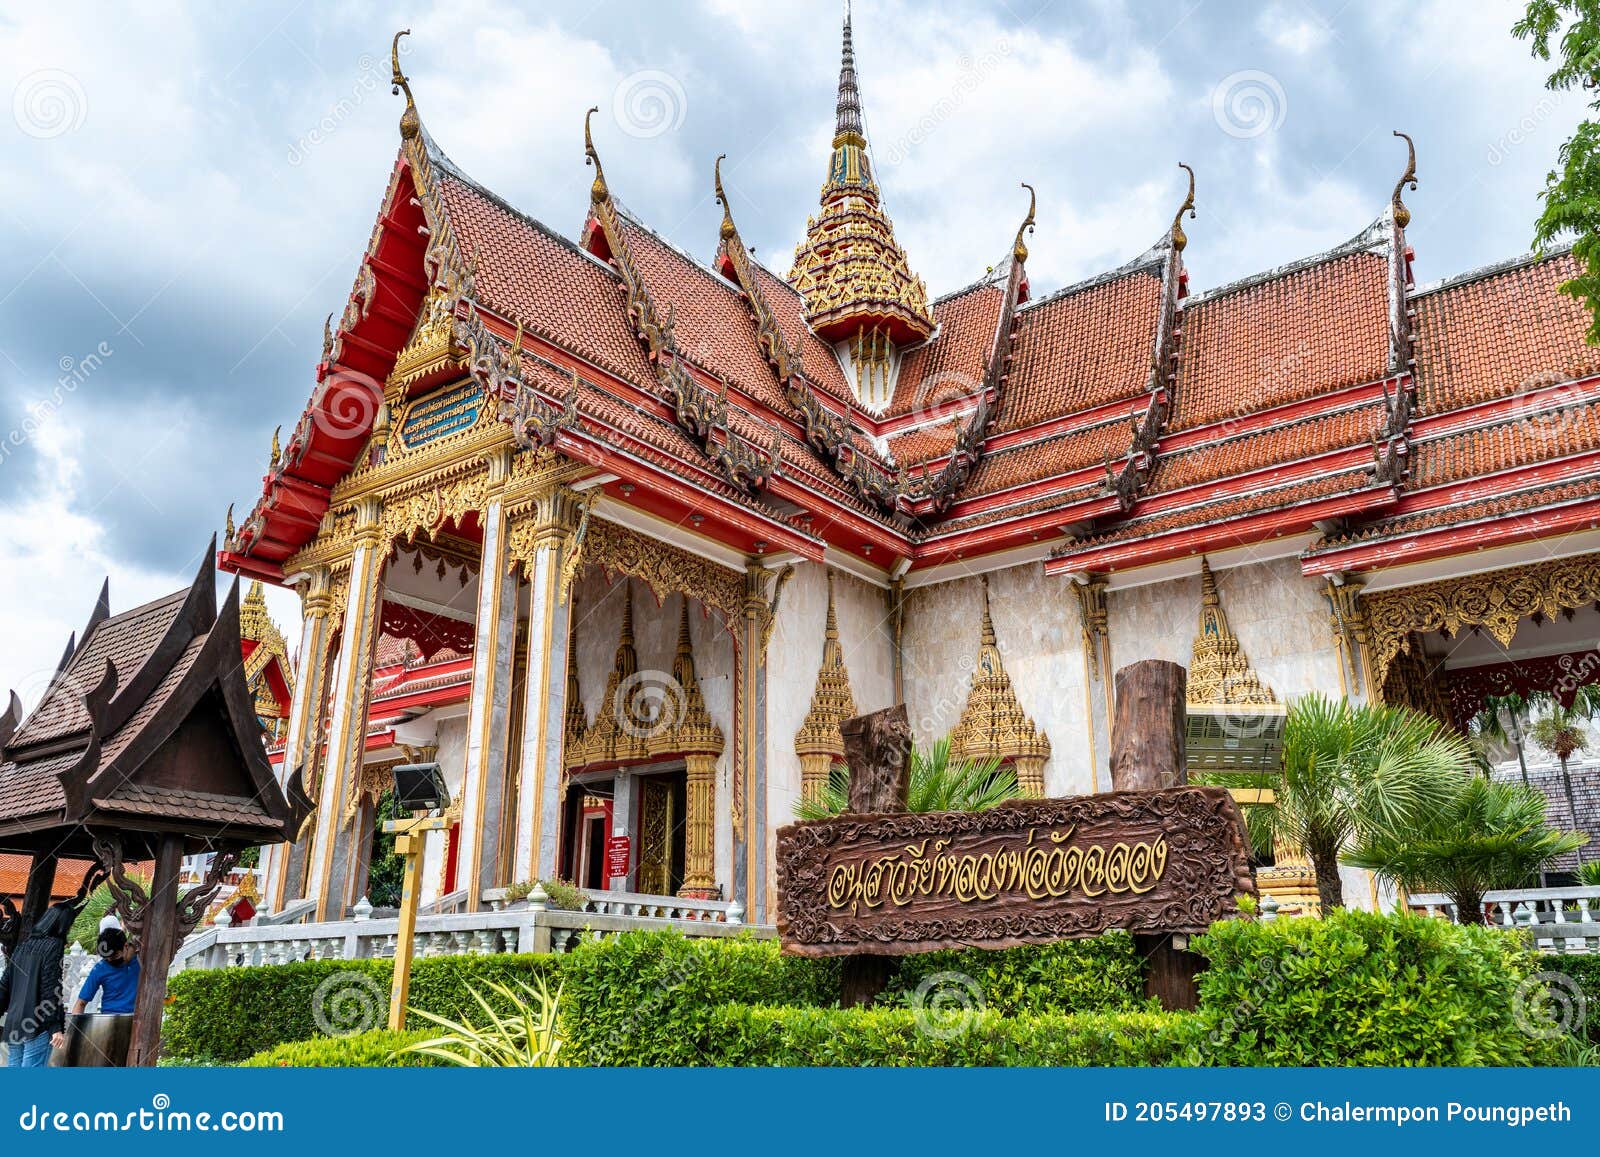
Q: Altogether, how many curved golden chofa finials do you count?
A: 6